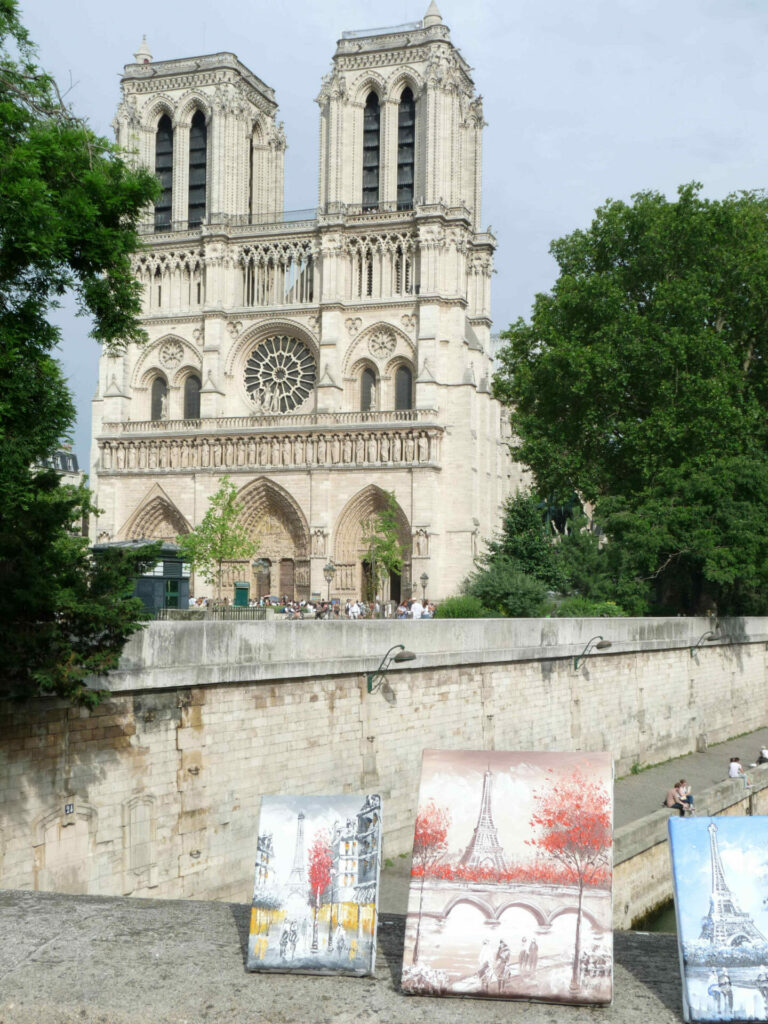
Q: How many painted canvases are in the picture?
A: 3